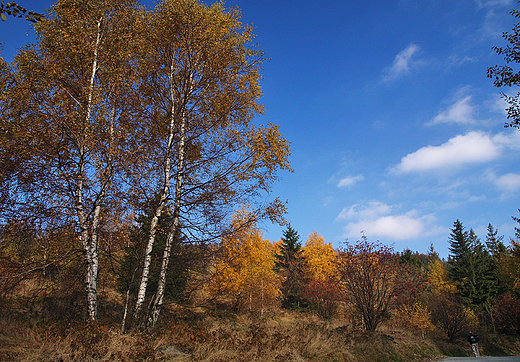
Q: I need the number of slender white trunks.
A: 4